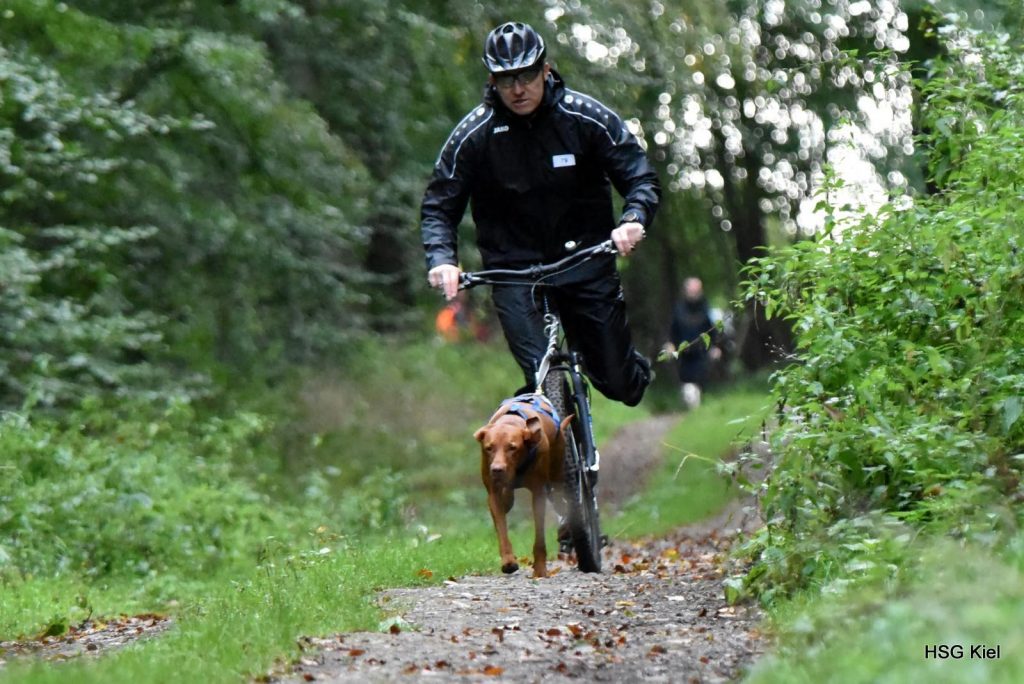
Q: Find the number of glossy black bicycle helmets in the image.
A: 1